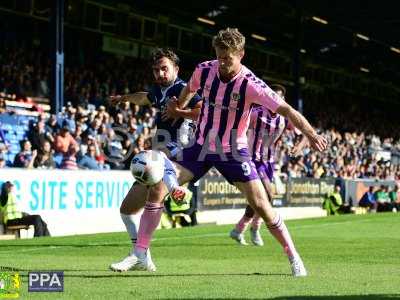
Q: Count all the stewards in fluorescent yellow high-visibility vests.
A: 3